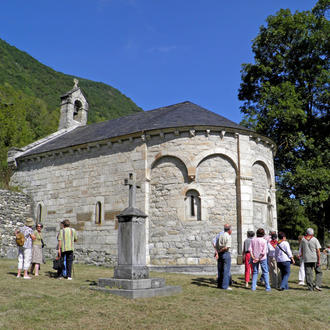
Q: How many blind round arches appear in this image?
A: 3